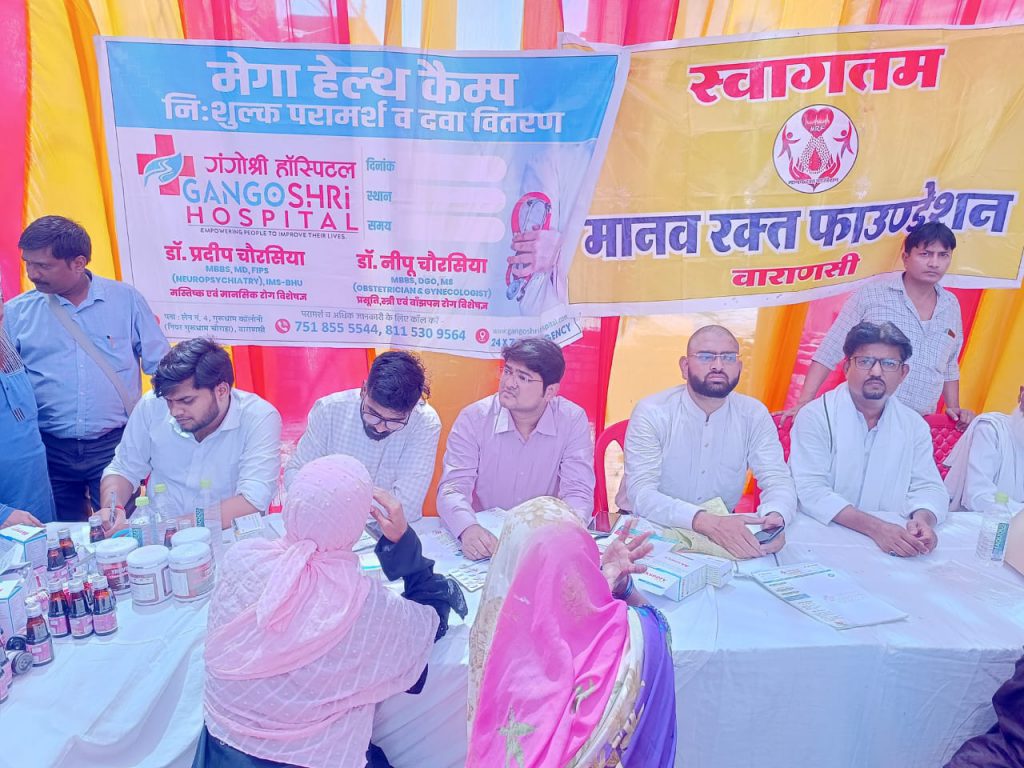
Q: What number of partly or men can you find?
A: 9